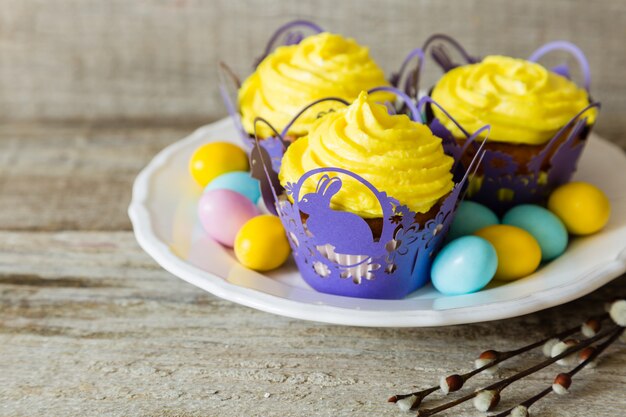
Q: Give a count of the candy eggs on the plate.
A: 9